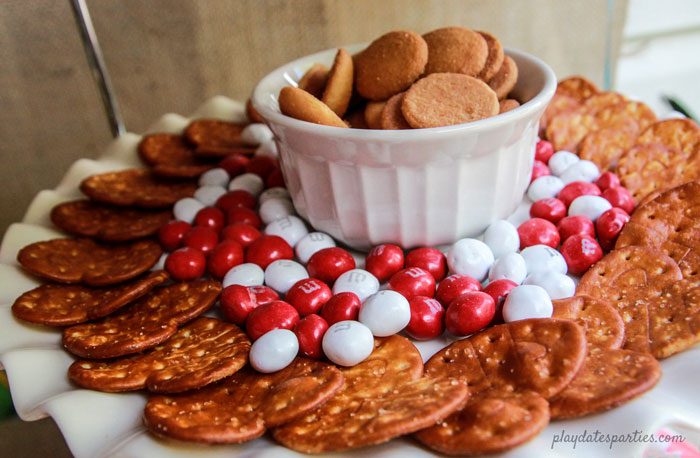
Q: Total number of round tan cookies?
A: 11